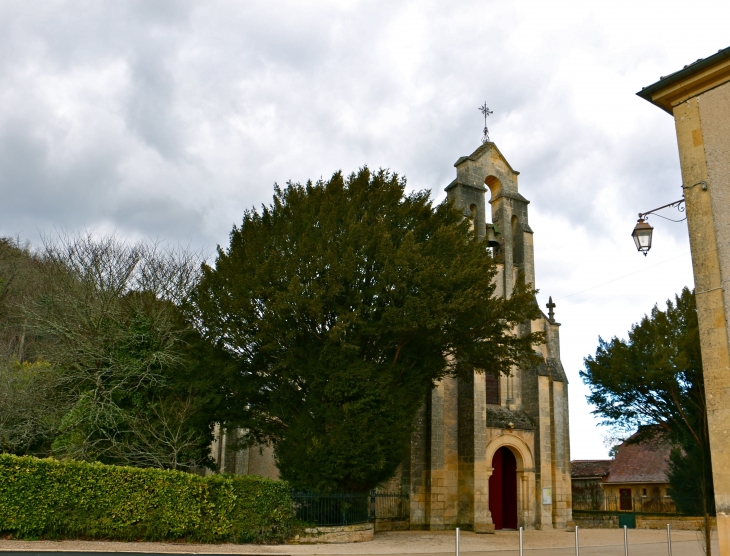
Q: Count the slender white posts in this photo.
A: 5